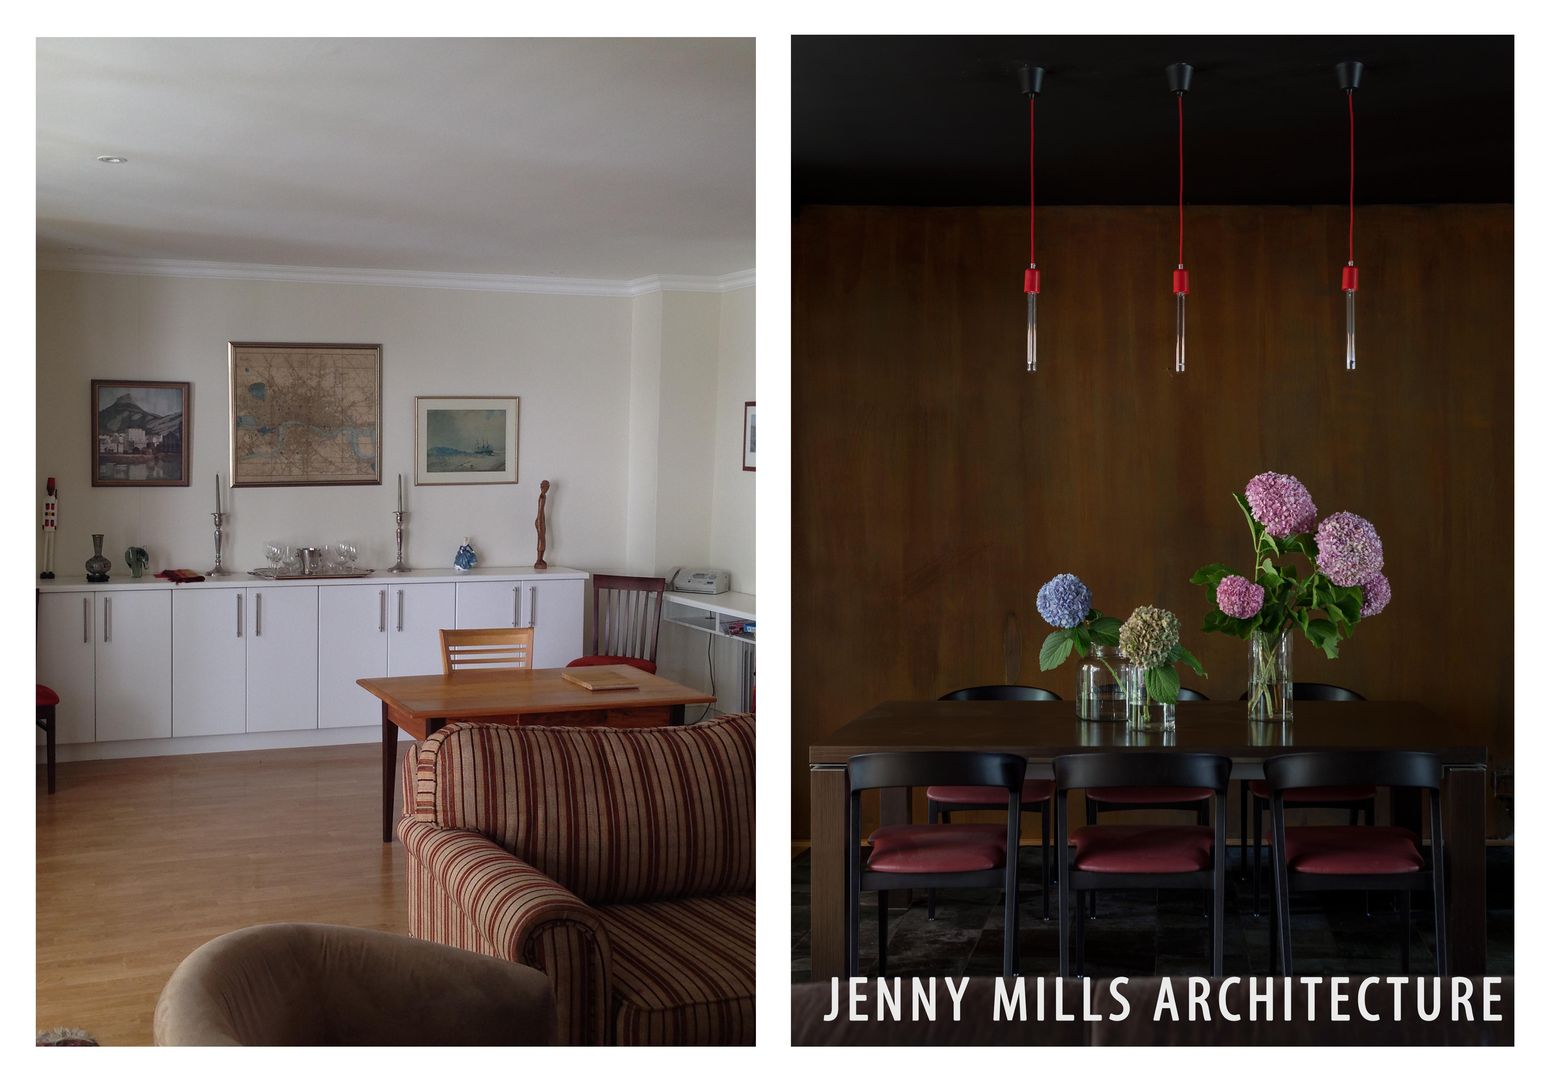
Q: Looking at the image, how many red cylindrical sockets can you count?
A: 3